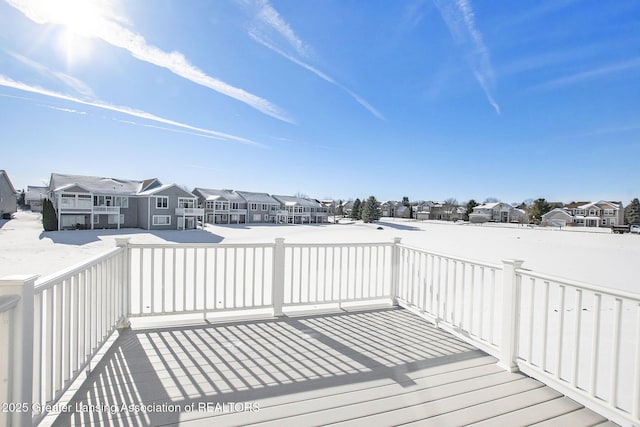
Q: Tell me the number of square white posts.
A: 5